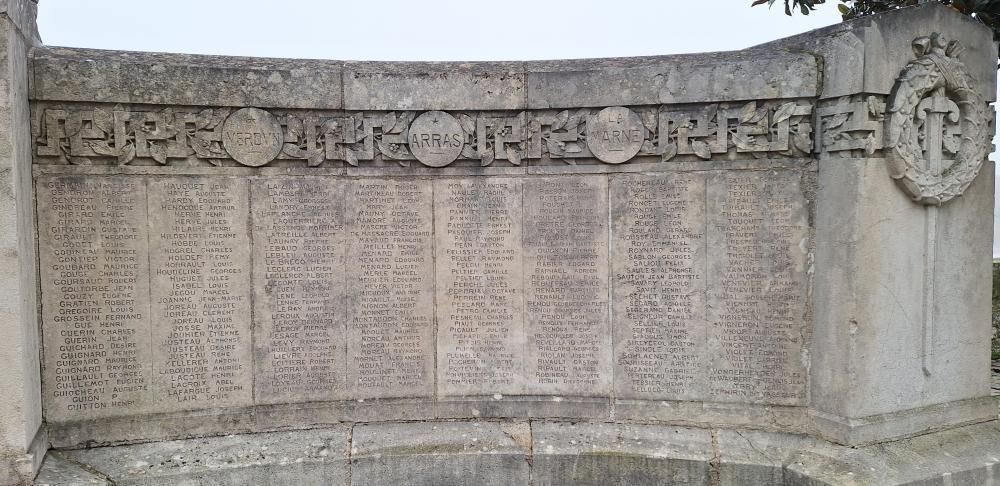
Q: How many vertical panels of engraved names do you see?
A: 8